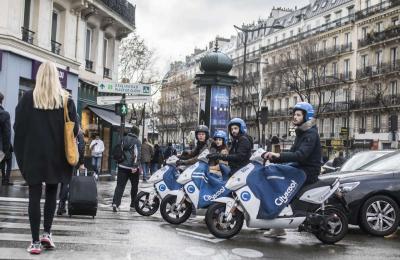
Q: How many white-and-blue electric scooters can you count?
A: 3